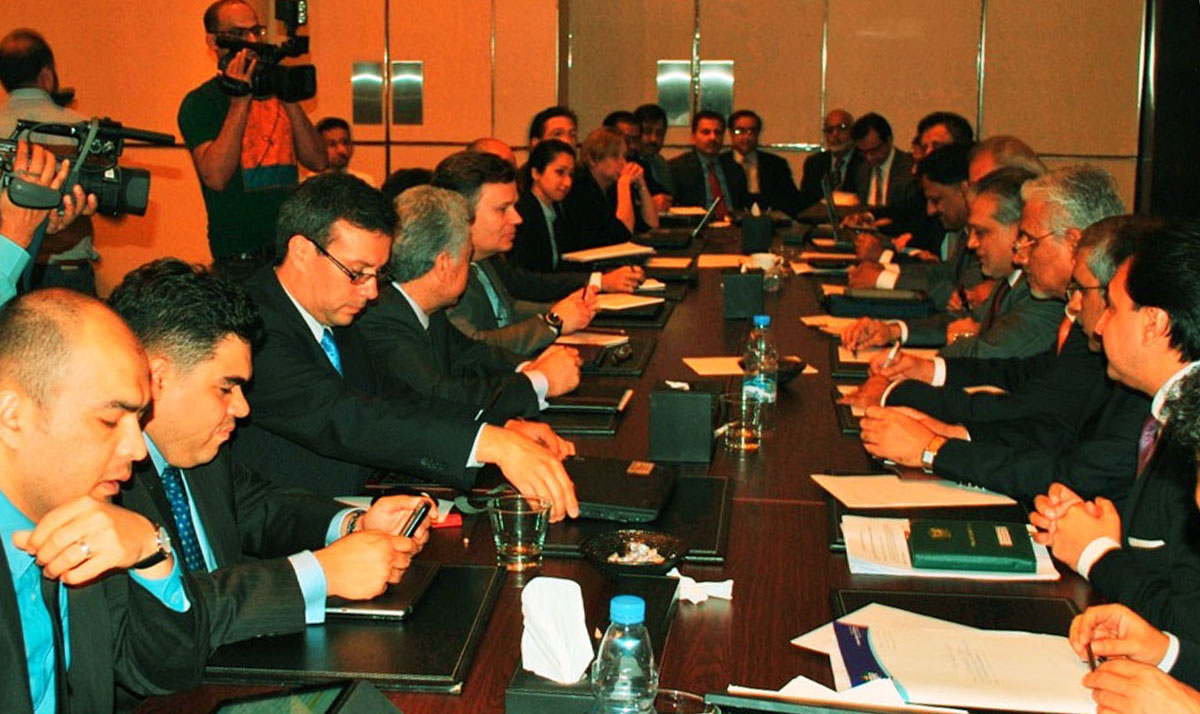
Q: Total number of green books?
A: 1